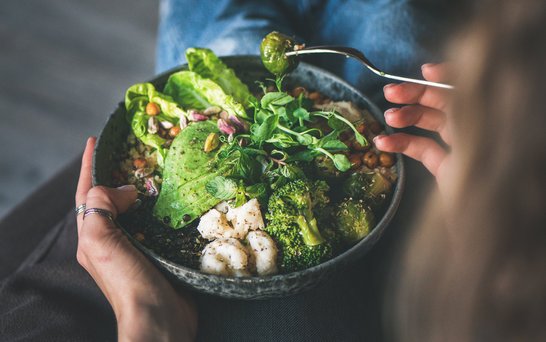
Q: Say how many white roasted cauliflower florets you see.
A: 4